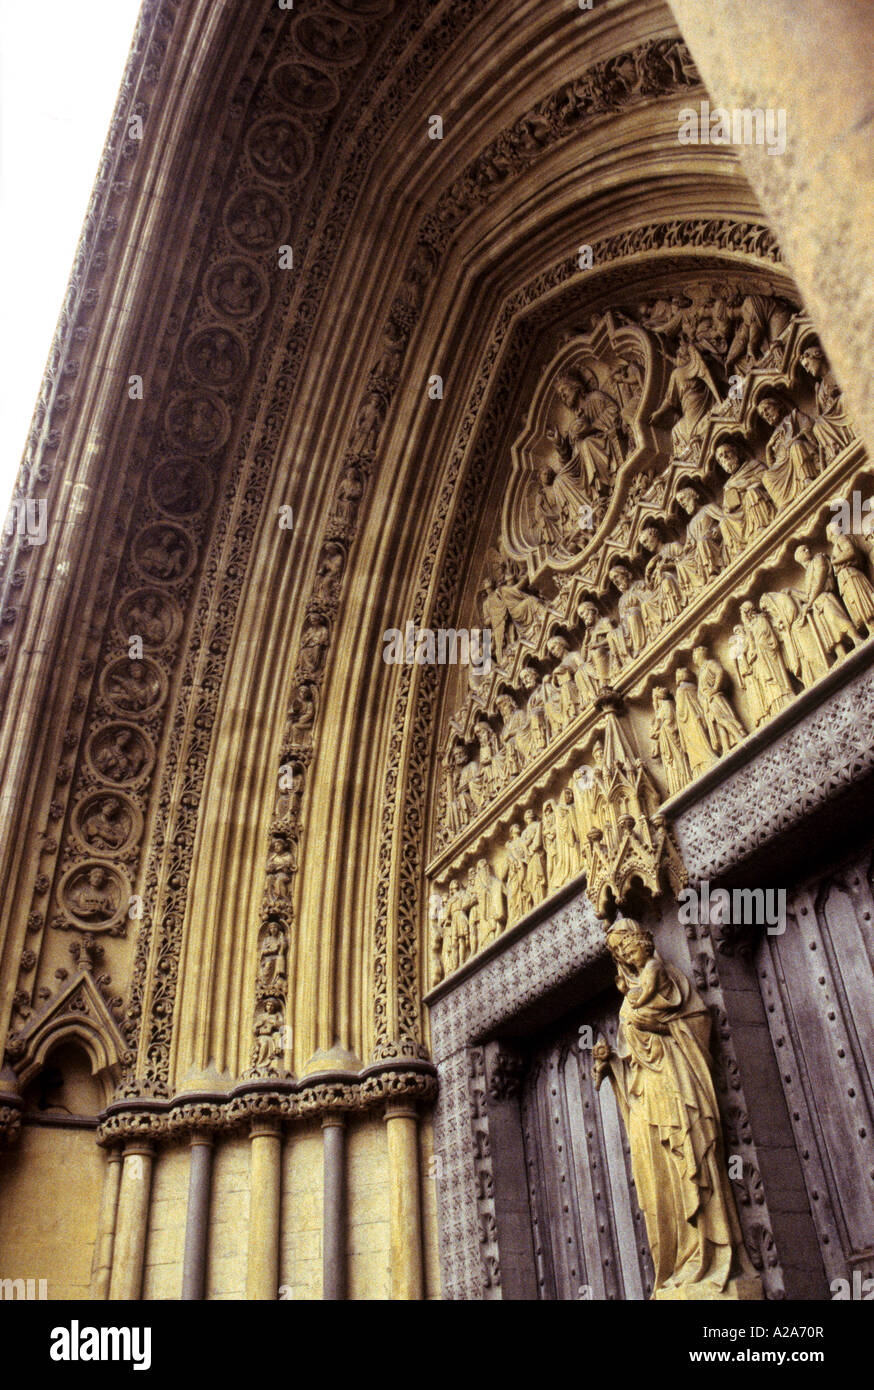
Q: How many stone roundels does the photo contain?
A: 15